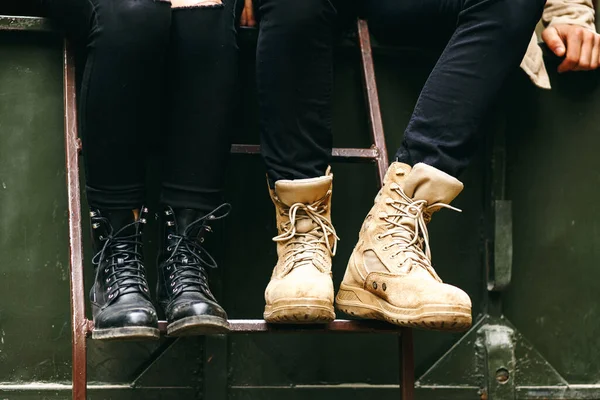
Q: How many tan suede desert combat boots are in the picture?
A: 2